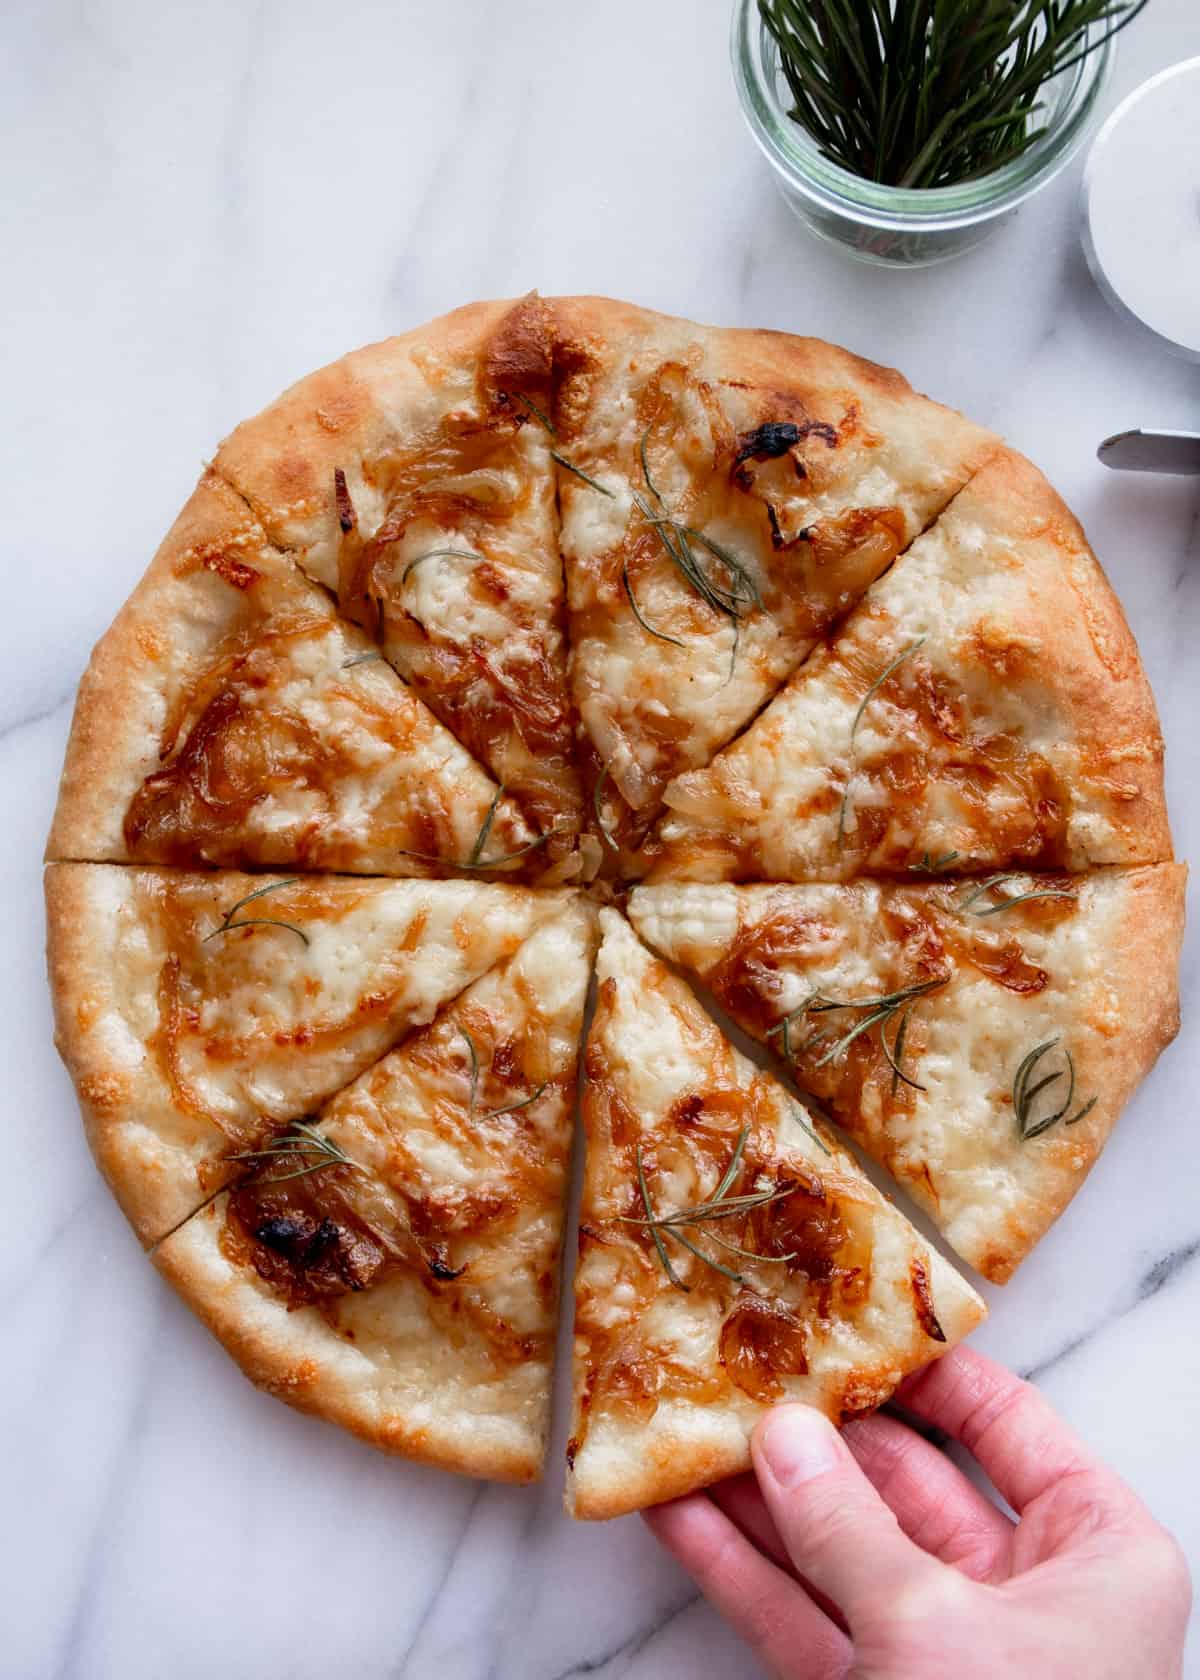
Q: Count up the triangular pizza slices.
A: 8